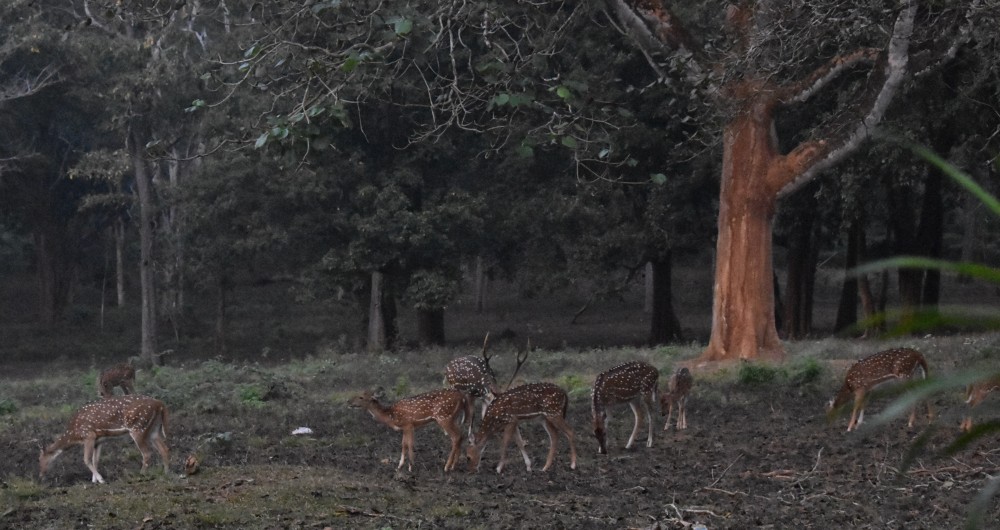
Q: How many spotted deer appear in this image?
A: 9